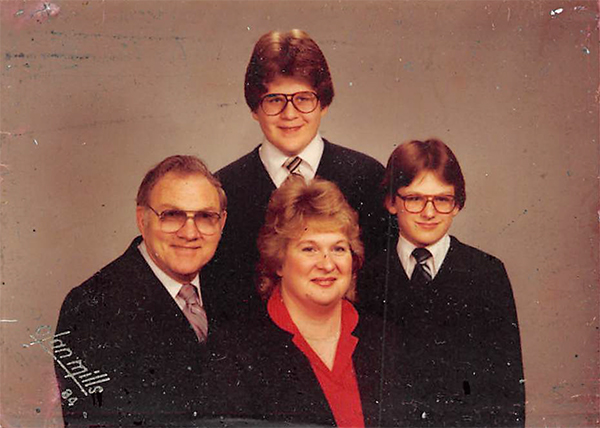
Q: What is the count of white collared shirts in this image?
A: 3